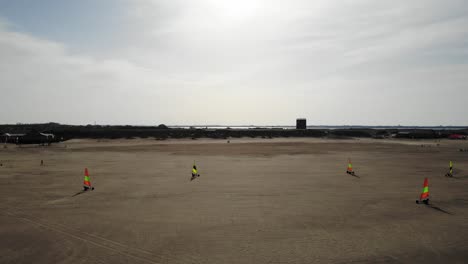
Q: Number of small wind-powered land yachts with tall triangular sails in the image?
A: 5